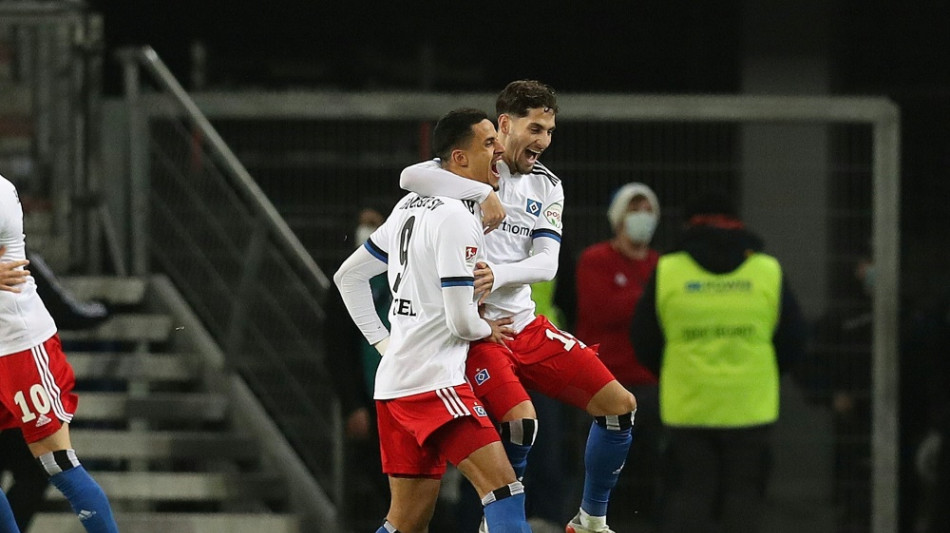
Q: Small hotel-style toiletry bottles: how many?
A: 0